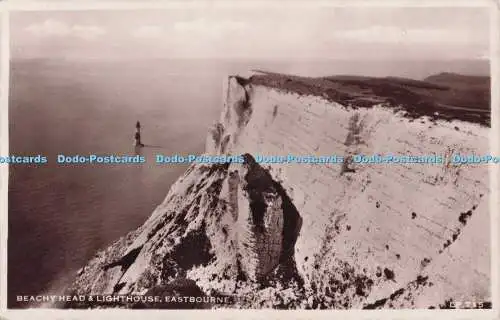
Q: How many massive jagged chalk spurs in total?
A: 1